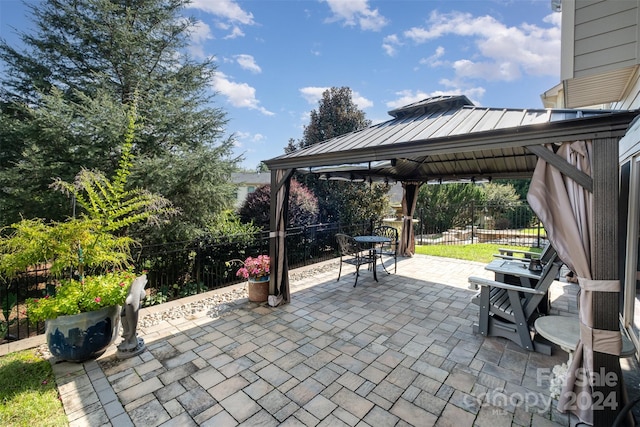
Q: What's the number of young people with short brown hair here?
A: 0